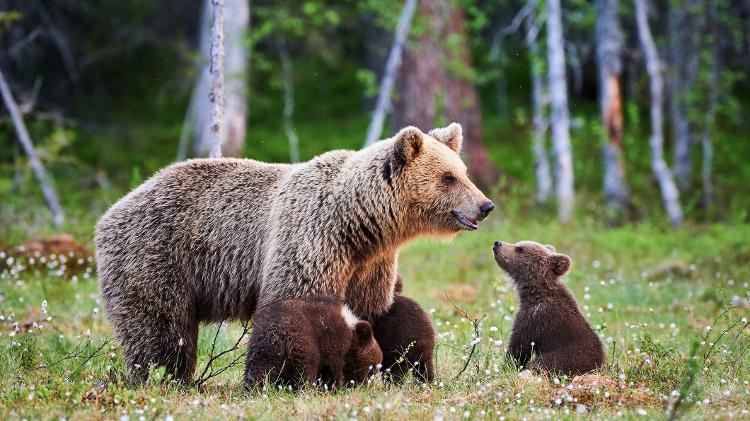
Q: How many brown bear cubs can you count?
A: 3